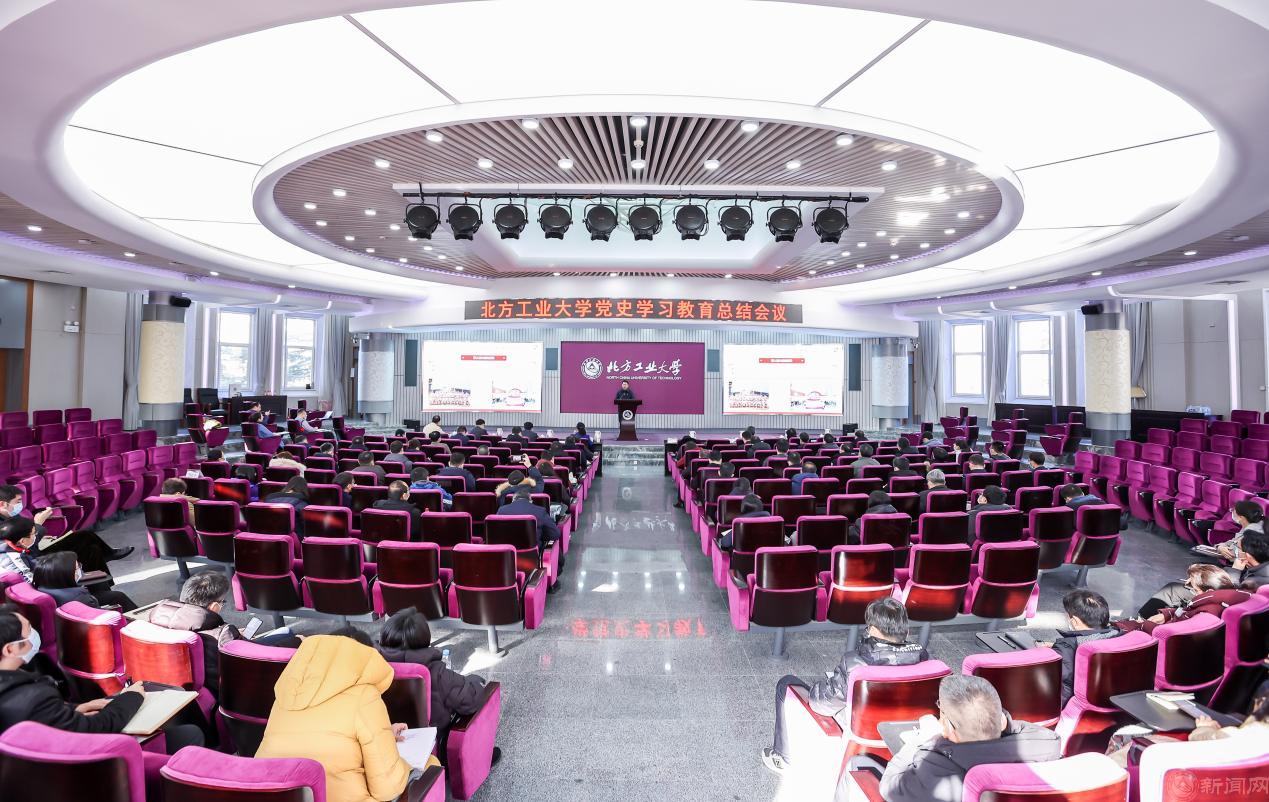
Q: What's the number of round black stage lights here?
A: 10